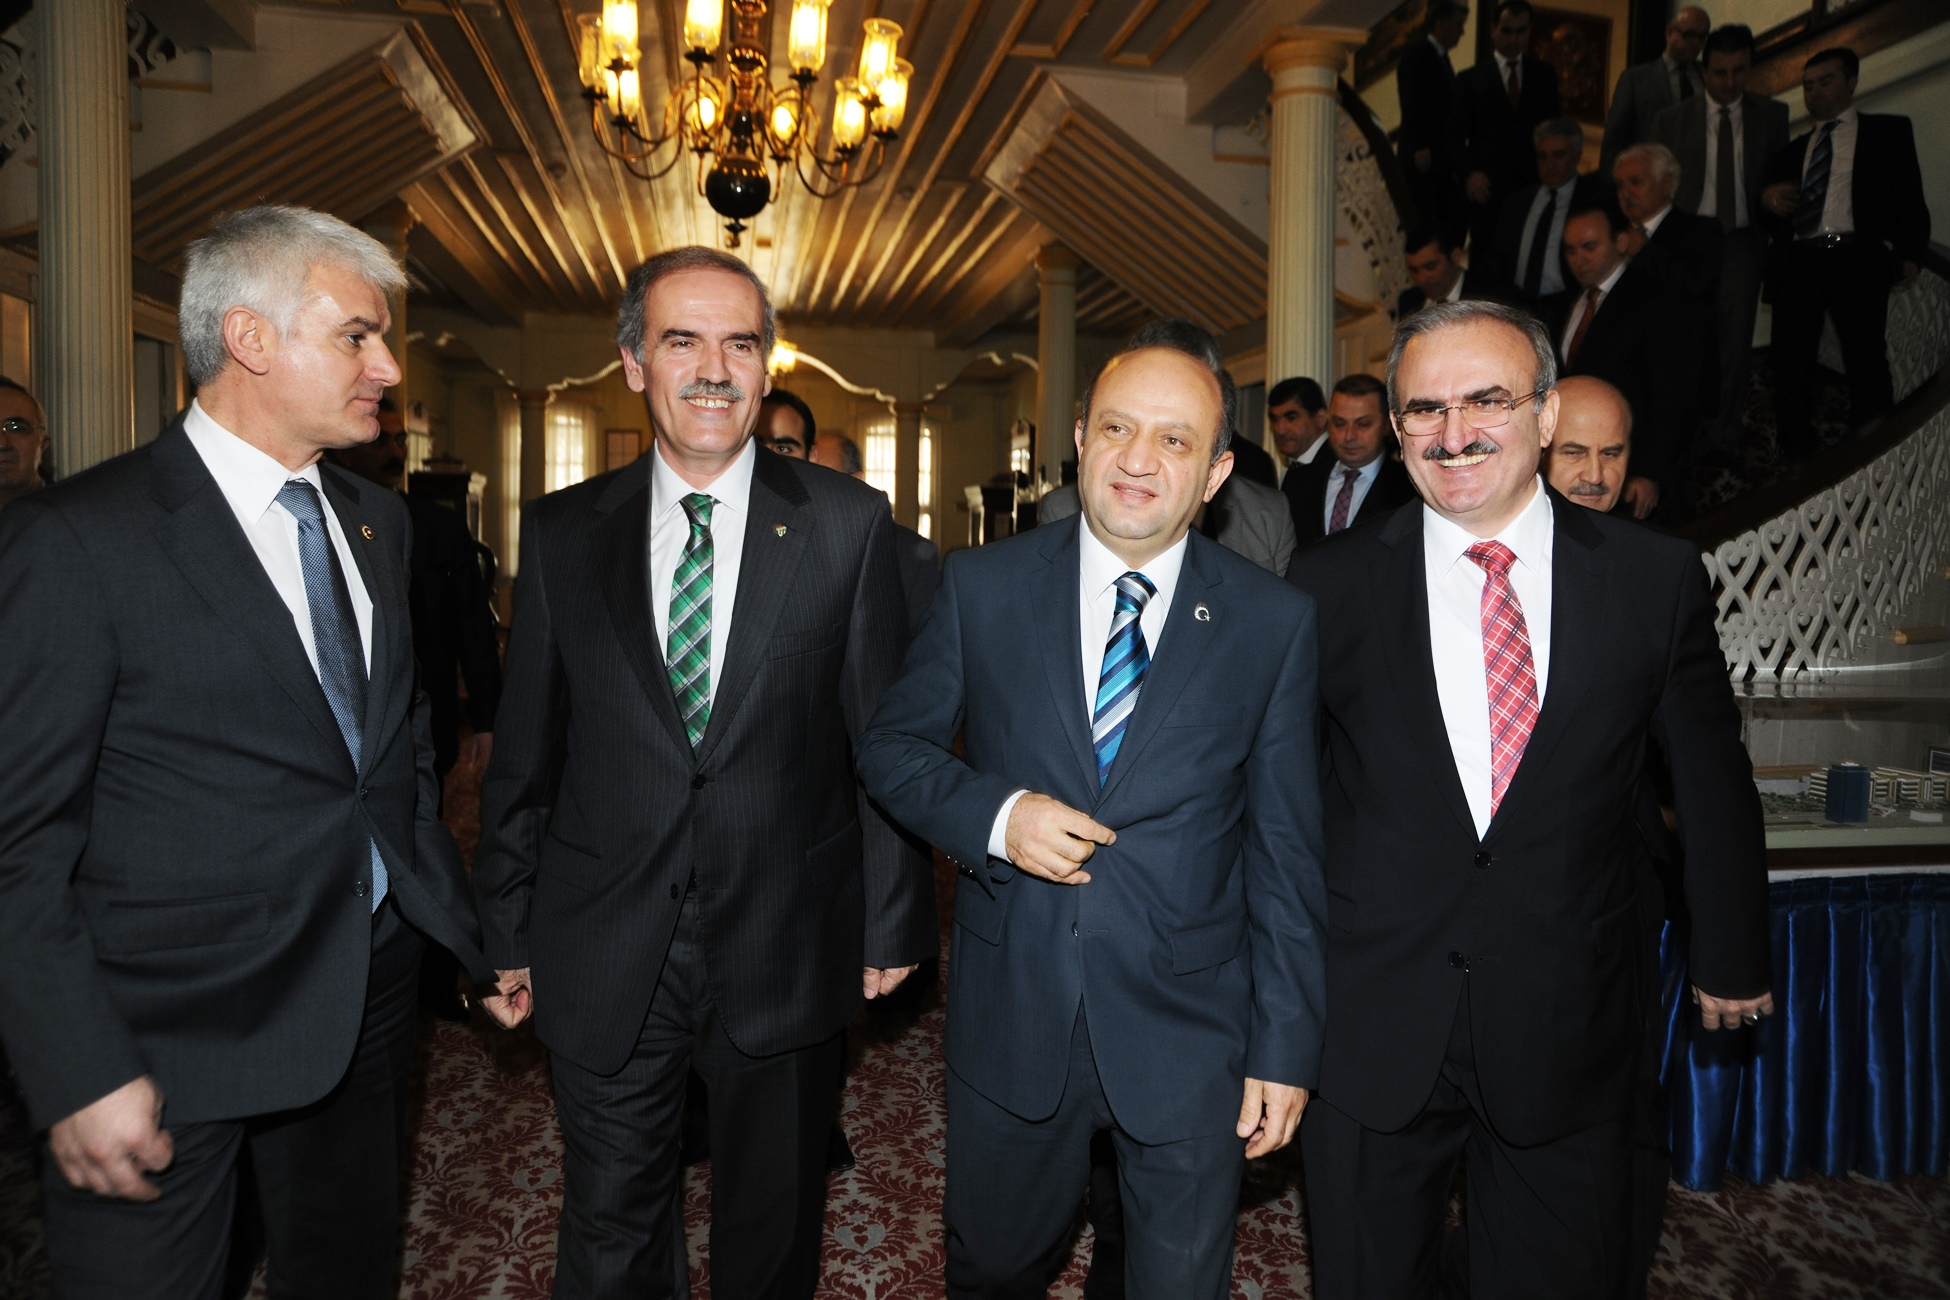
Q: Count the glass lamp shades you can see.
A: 10